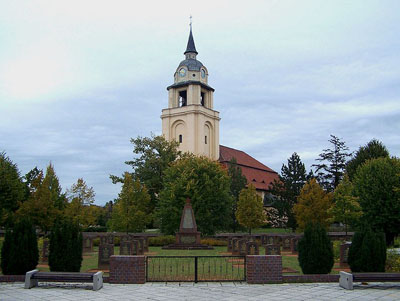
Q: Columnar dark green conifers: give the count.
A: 4